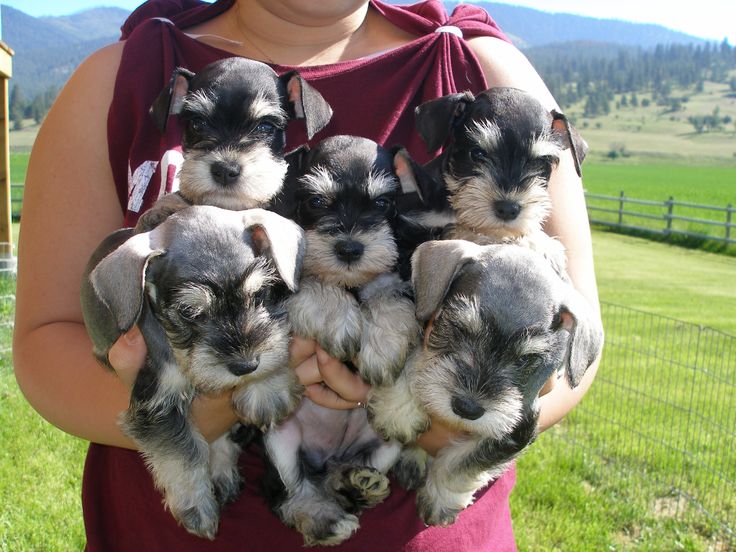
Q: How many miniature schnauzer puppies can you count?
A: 5